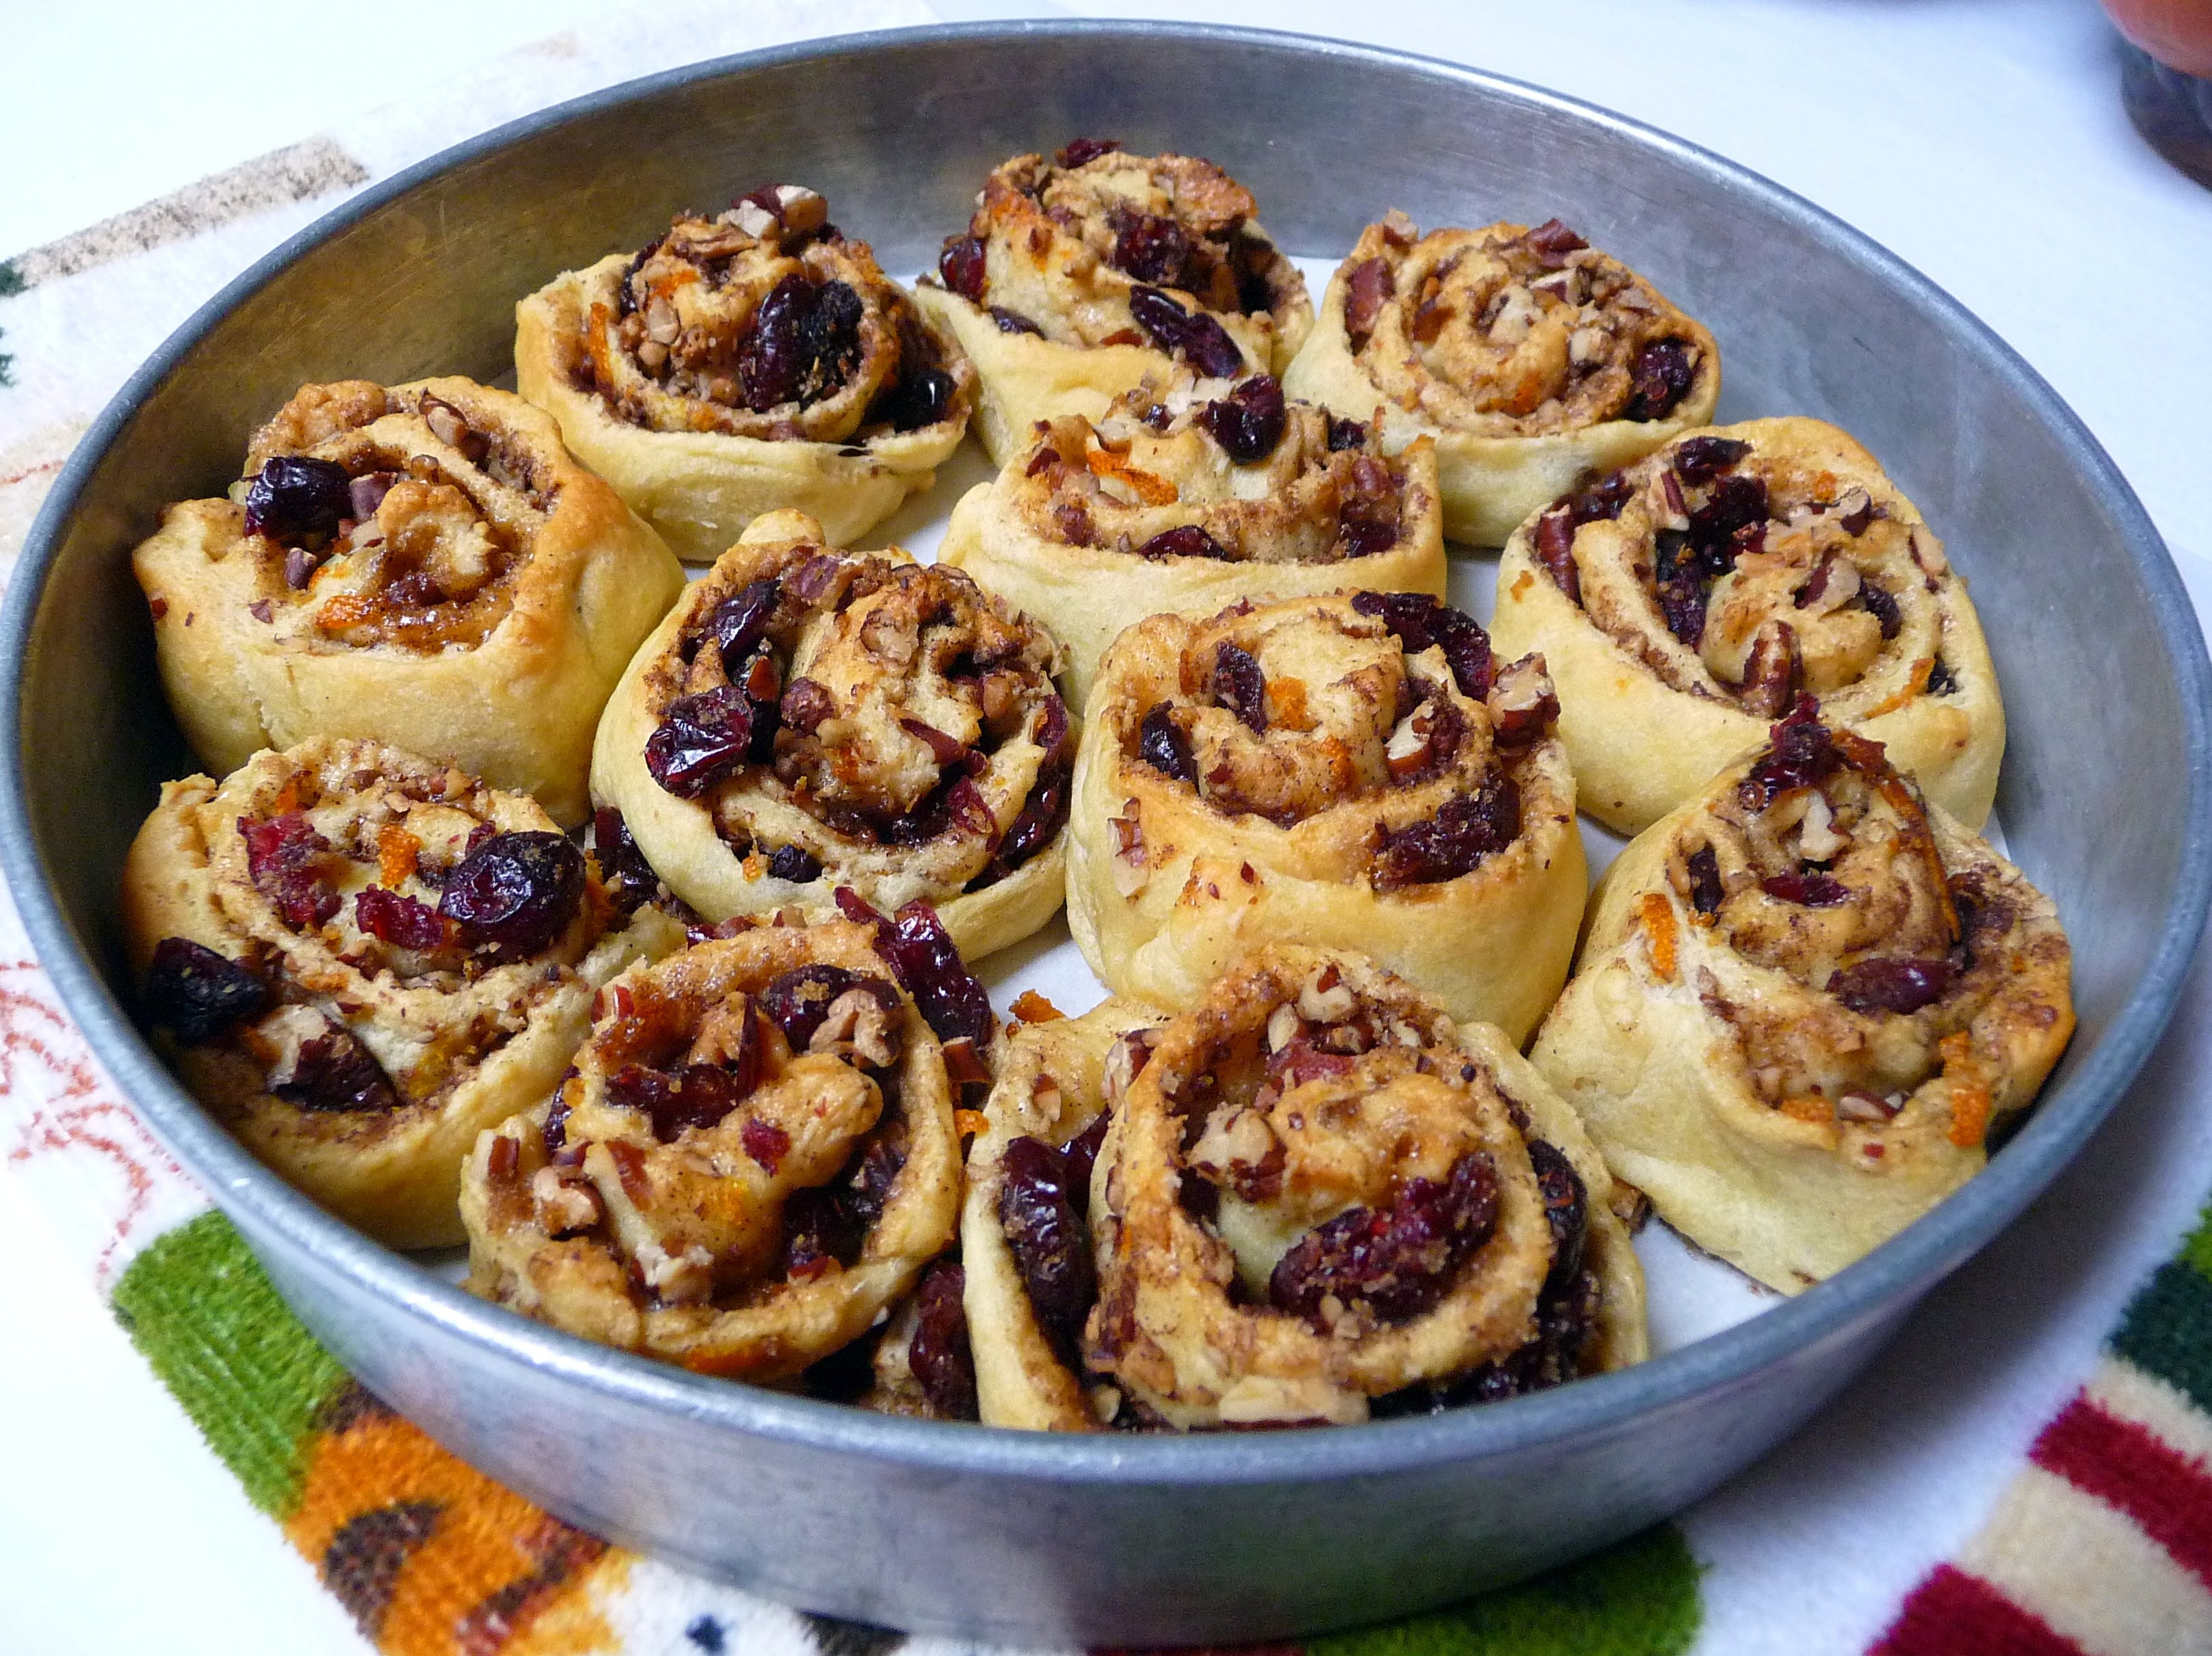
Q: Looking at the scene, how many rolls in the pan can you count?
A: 12